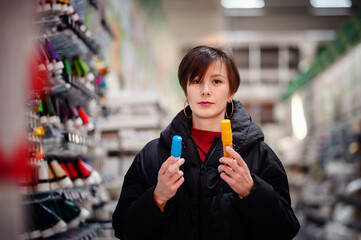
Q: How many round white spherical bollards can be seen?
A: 0